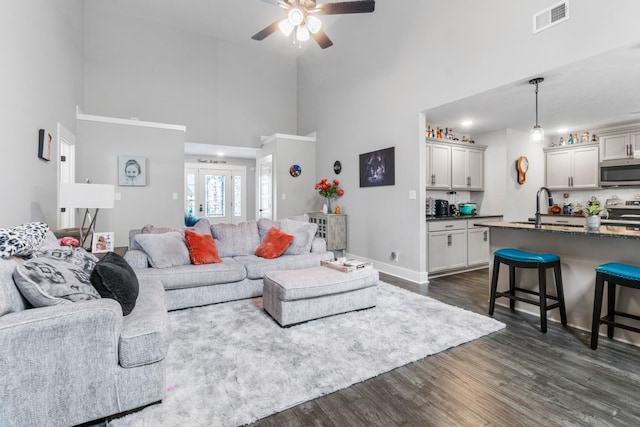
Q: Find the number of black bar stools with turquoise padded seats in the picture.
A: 2